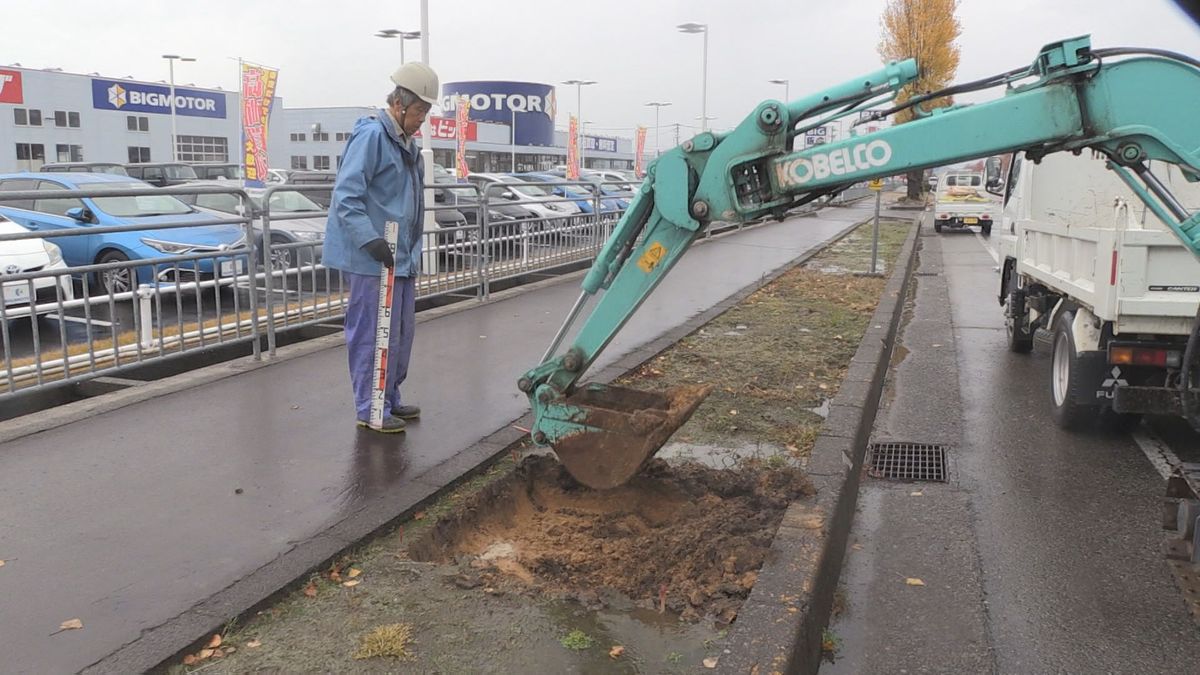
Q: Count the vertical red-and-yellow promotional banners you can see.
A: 4